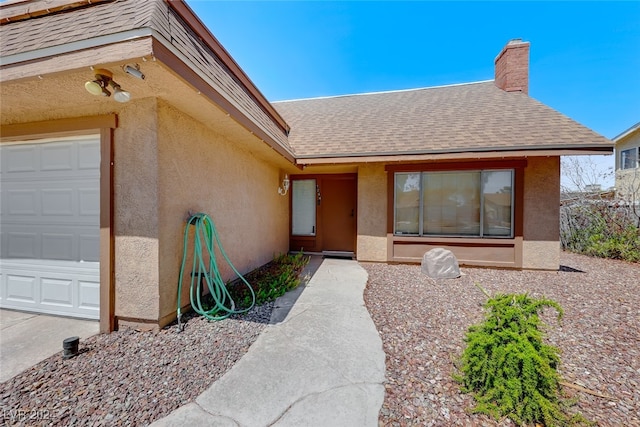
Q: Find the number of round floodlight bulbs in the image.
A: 2